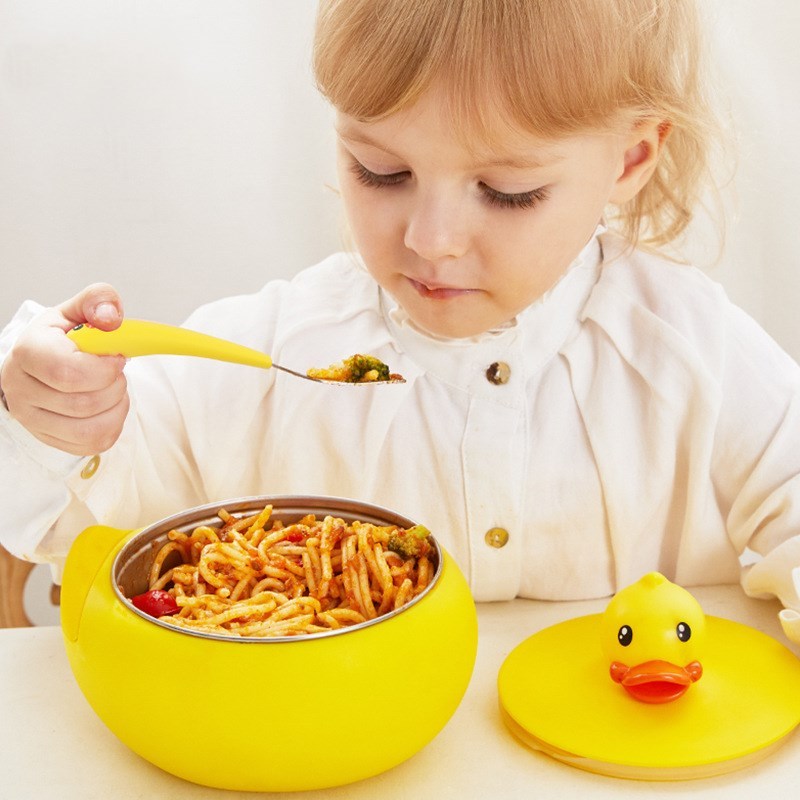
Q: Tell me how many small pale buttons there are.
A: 3